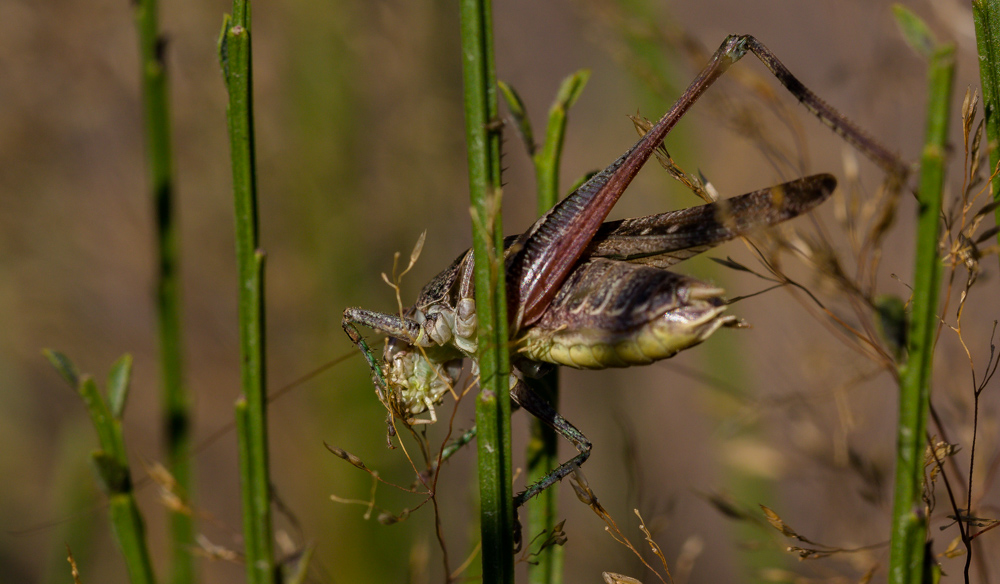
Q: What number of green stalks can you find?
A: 7